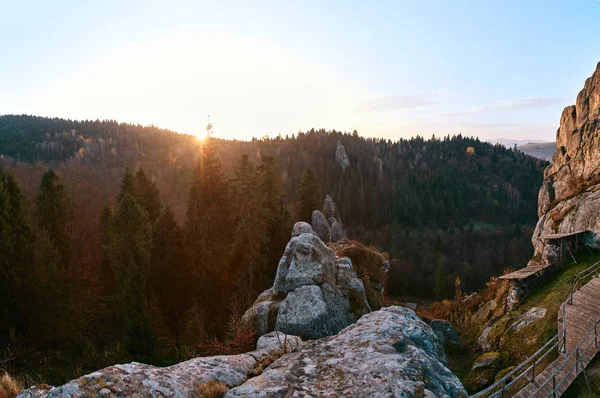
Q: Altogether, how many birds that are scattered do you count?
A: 0